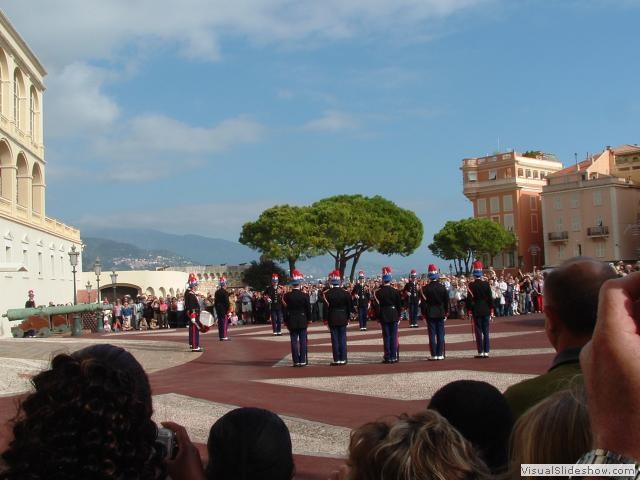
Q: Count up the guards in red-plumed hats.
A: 11